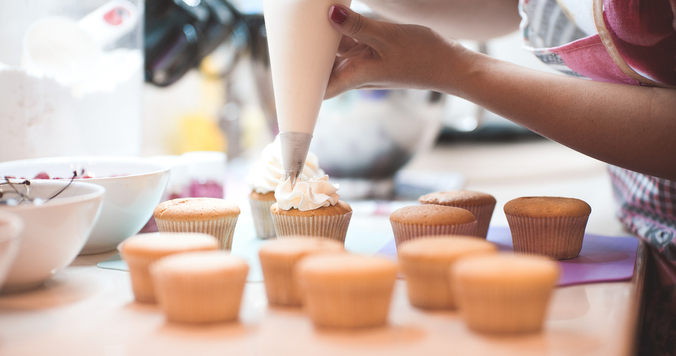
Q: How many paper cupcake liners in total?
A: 12